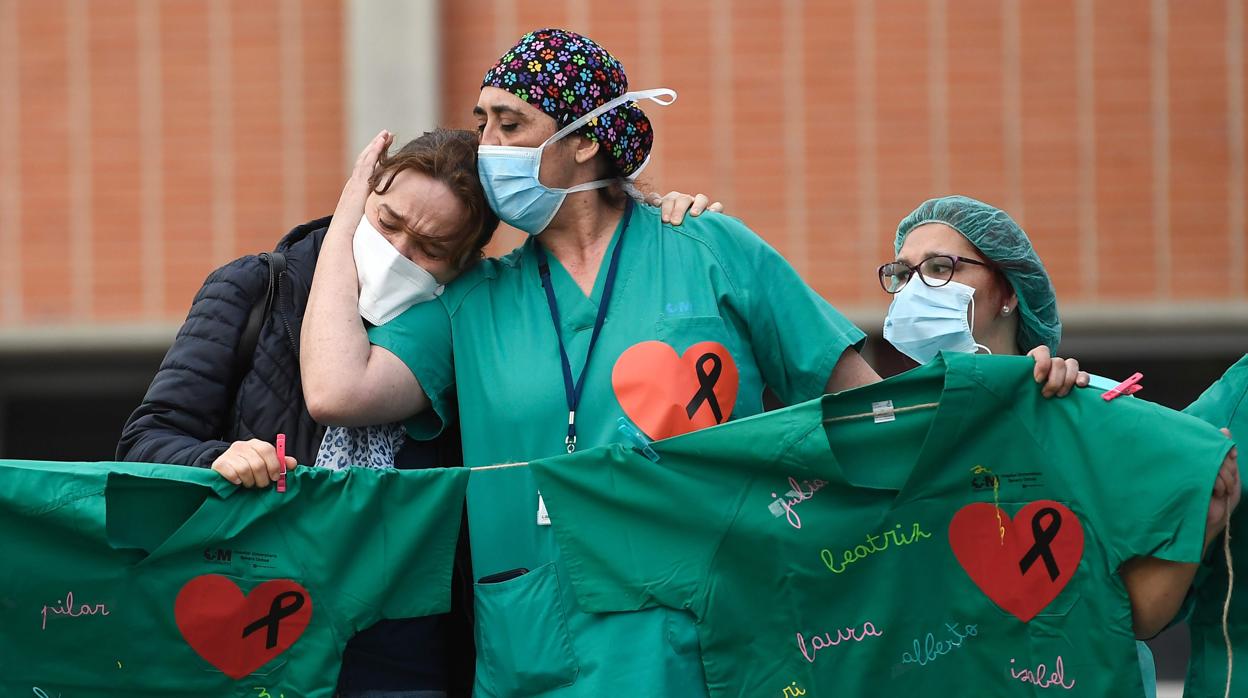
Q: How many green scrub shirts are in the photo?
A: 4